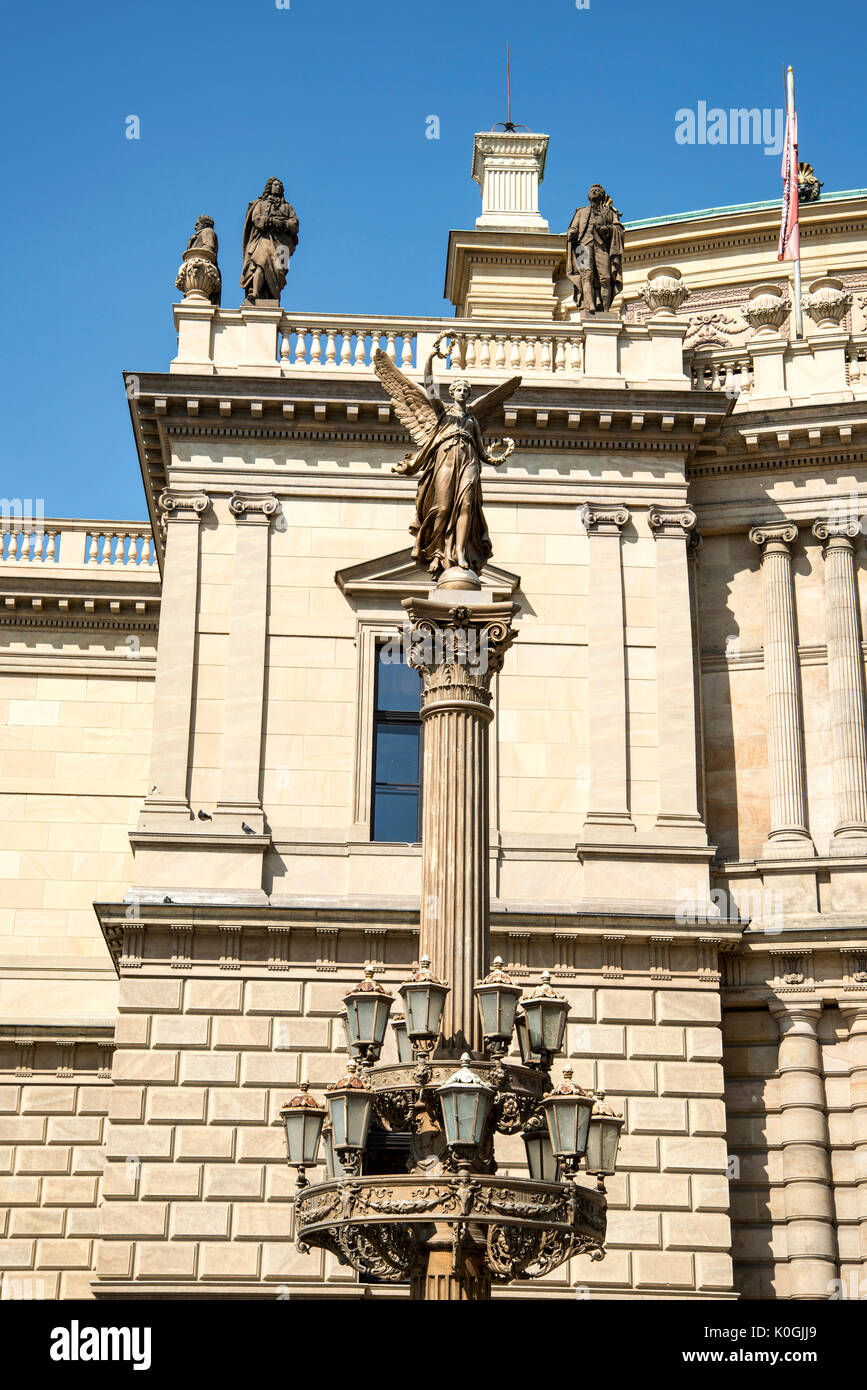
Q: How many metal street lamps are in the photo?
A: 14